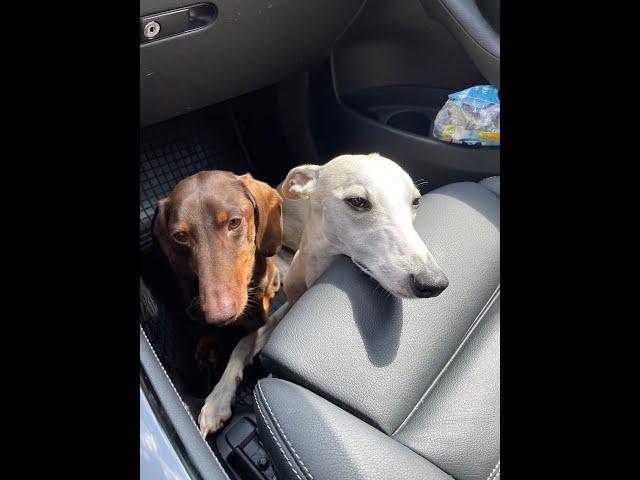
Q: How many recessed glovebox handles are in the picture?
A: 1